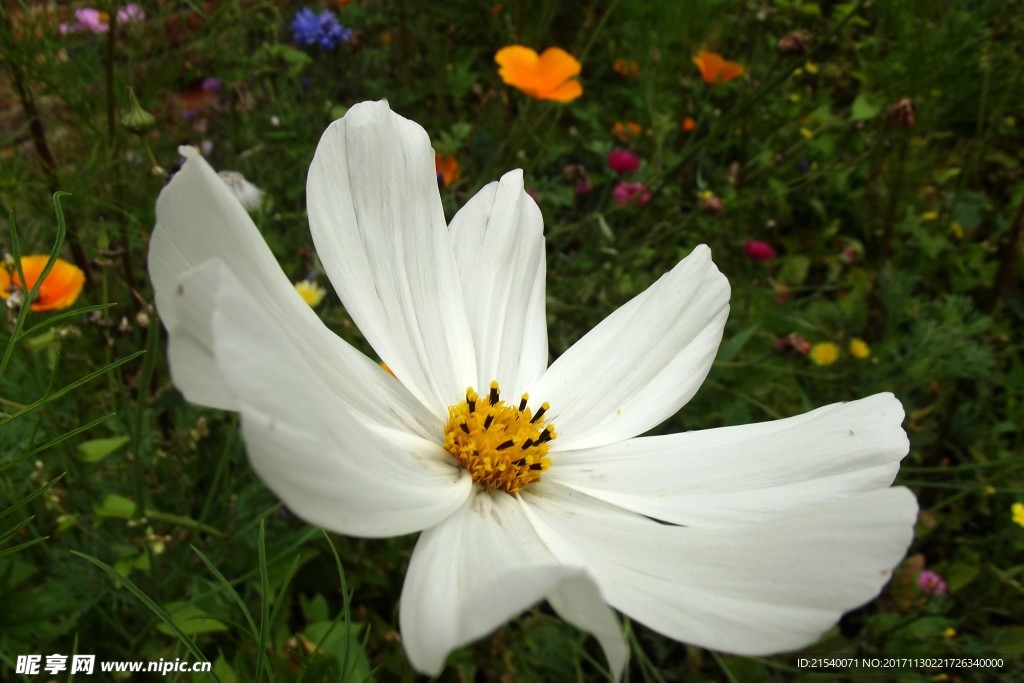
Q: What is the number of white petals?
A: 8